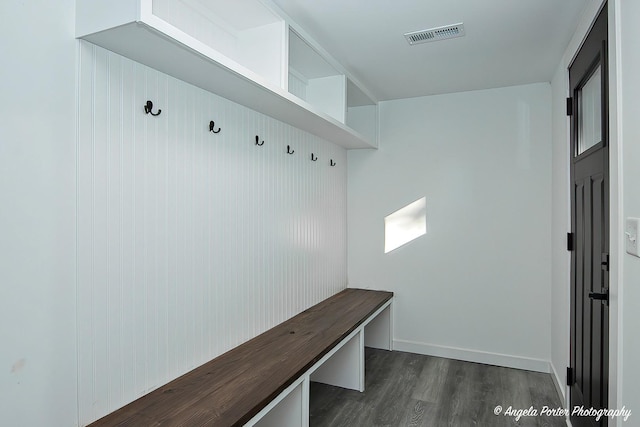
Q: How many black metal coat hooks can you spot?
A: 6